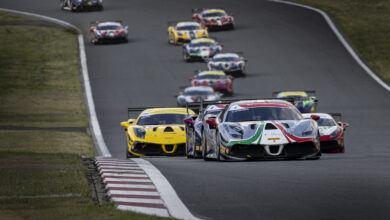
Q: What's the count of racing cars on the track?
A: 13